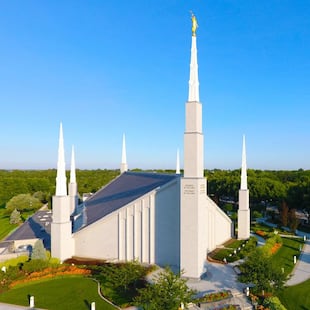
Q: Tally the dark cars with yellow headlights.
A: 0